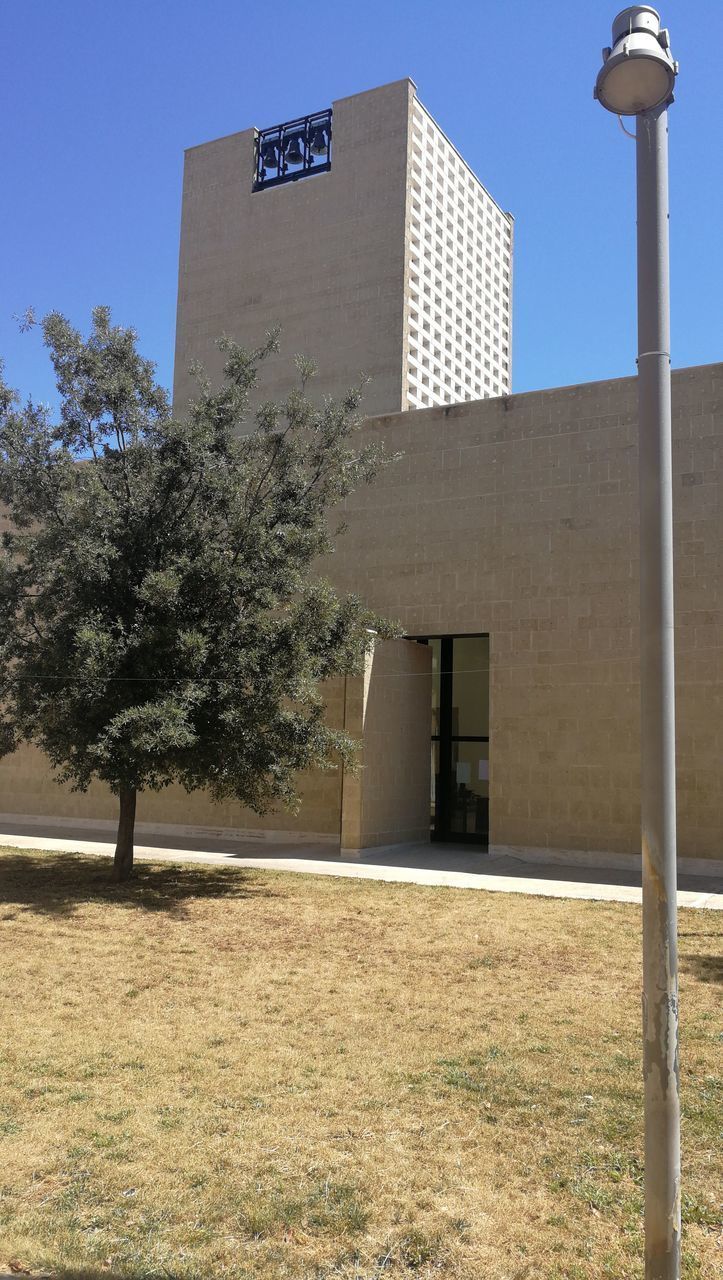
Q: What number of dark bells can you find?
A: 3